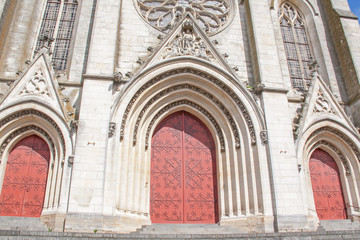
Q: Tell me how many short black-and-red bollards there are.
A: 0